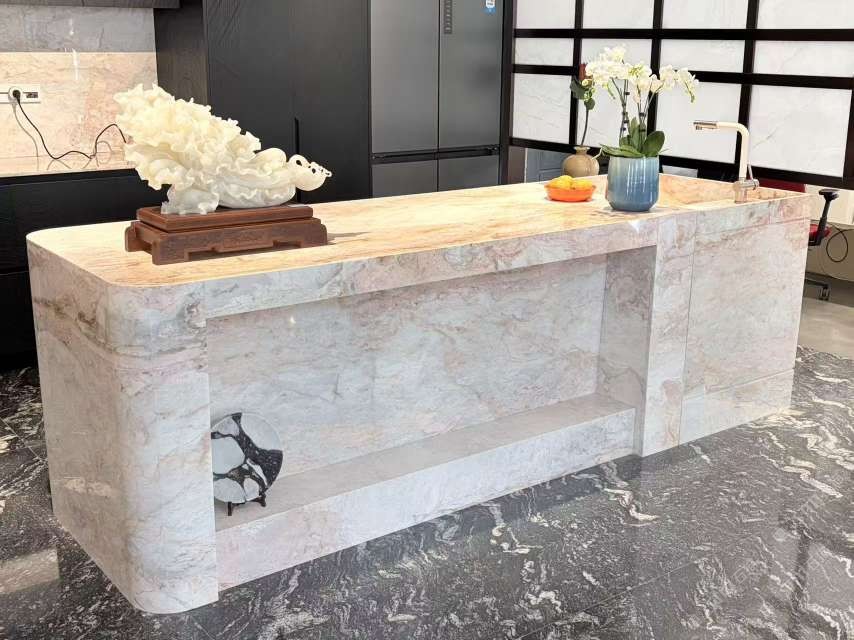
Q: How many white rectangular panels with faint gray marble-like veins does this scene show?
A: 12